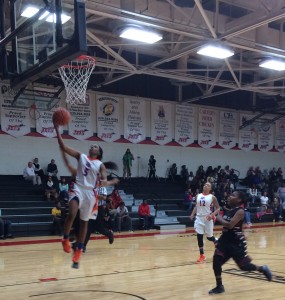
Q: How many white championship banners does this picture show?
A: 12